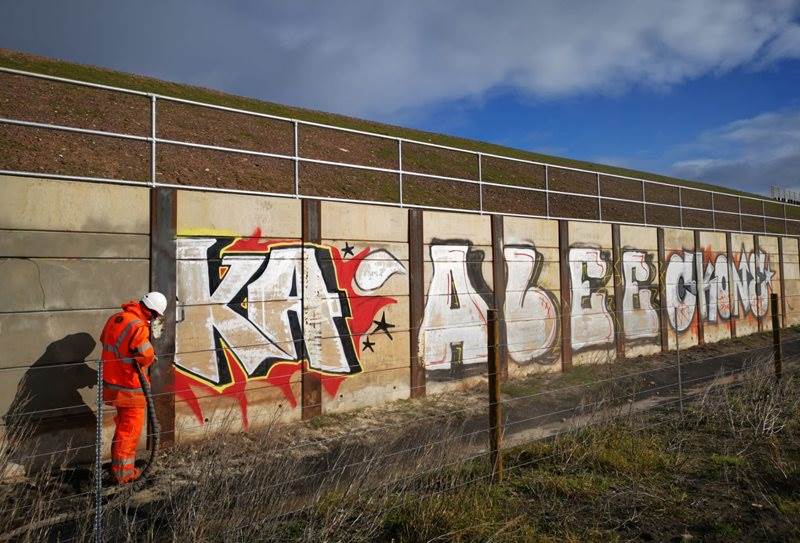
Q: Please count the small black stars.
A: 3